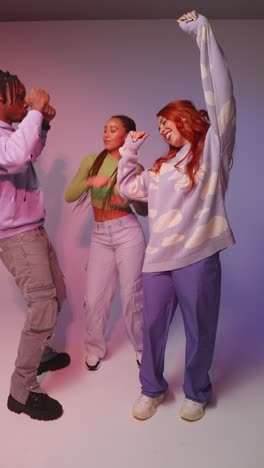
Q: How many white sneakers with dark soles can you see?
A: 2